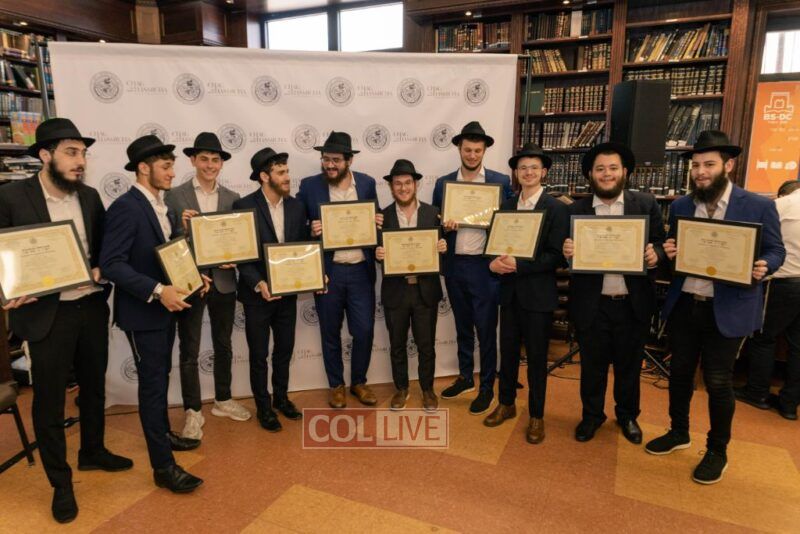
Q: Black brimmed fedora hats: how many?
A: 10